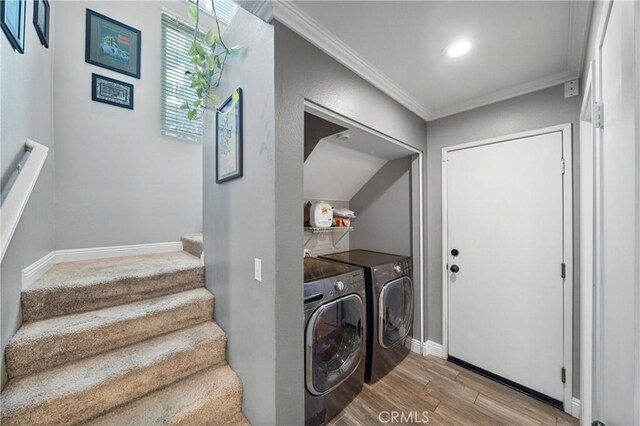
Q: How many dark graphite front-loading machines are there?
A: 2